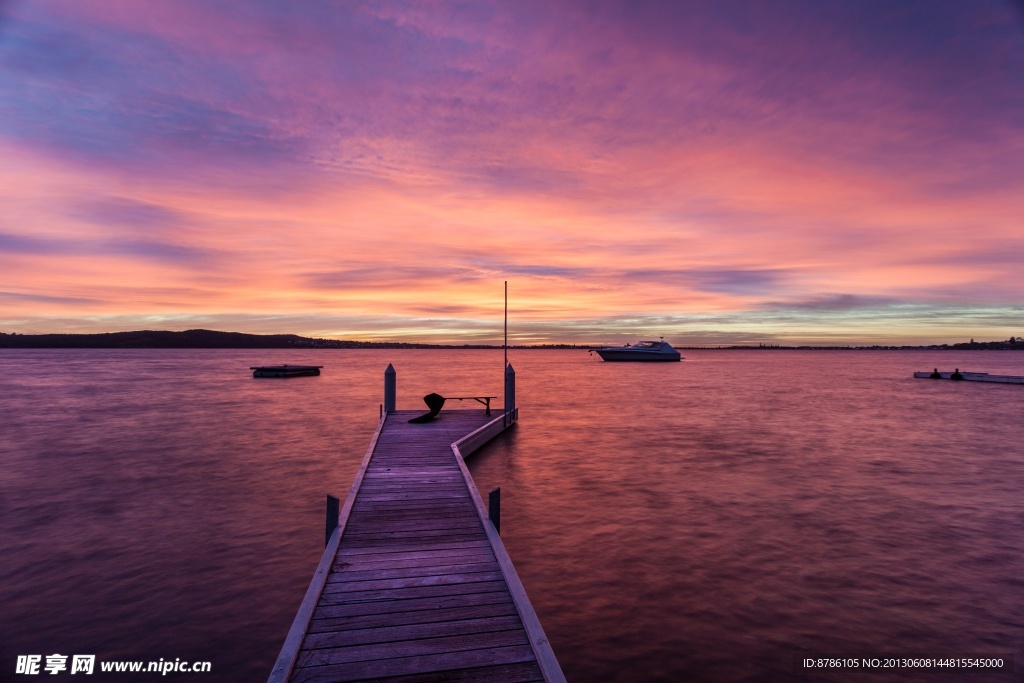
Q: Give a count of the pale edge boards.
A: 3